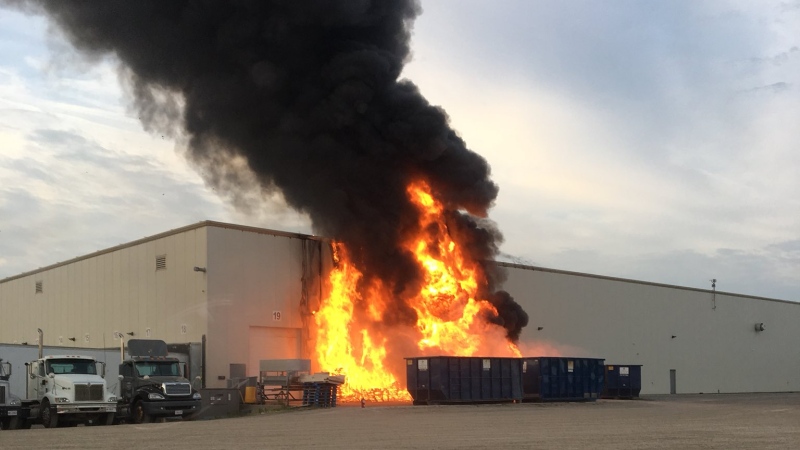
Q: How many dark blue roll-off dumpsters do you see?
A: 3